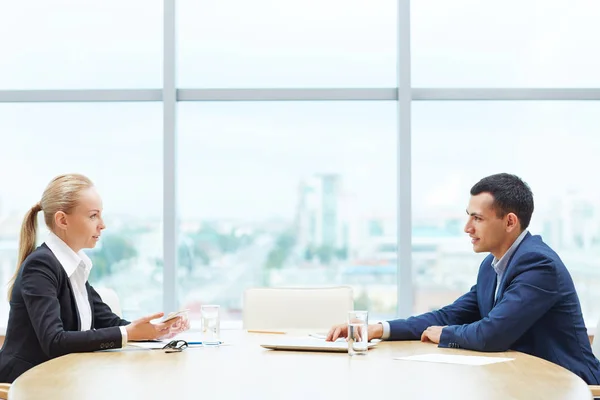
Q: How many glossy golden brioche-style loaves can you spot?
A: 0